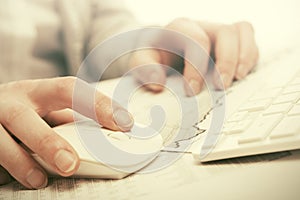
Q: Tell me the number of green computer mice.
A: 0